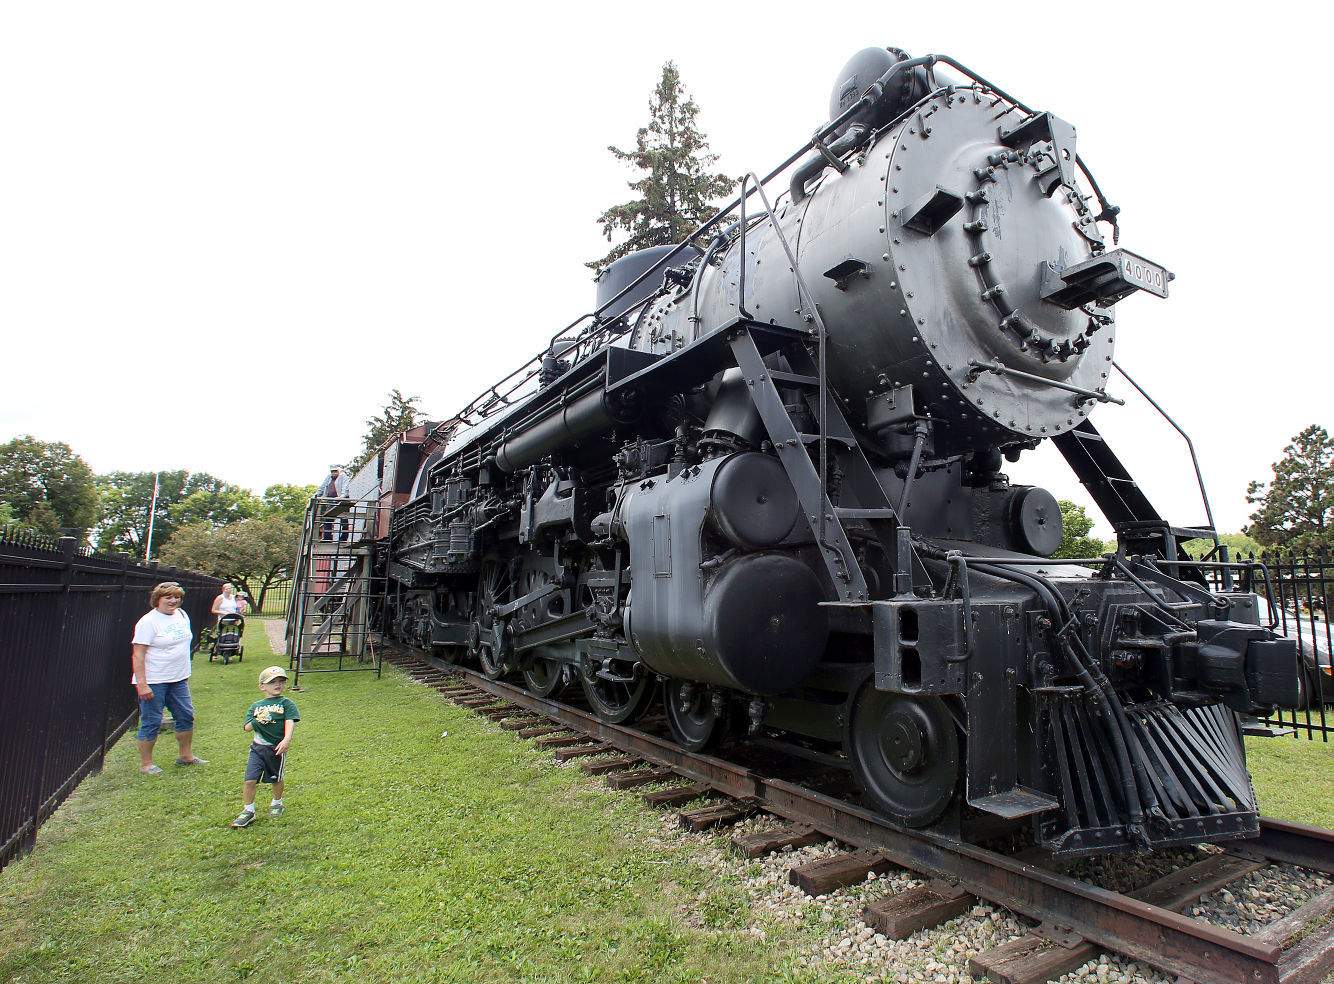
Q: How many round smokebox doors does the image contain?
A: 1